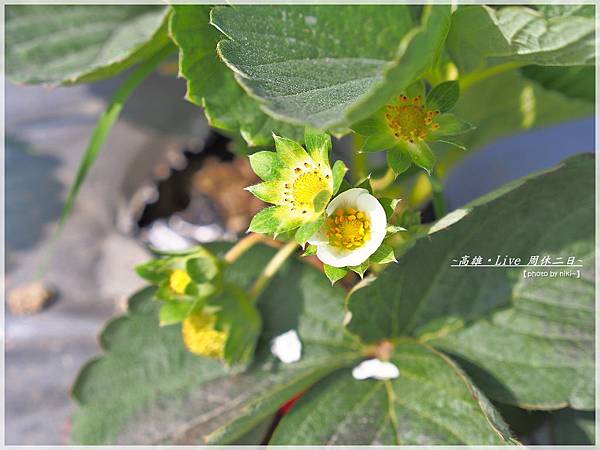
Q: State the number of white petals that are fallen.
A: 2